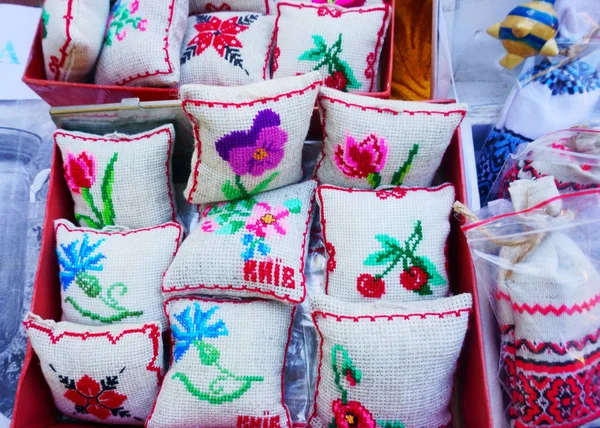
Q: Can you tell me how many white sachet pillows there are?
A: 15